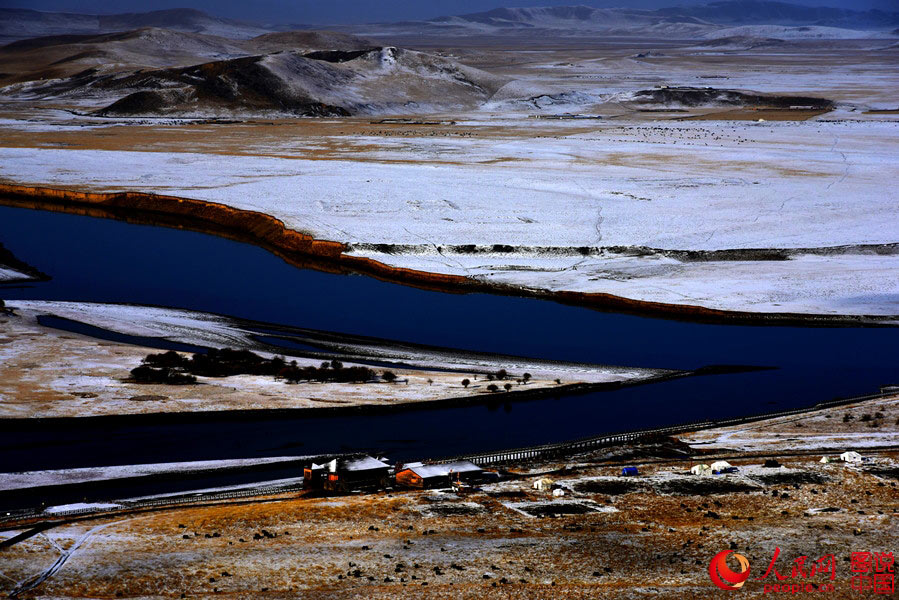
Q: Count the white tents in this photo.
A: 6